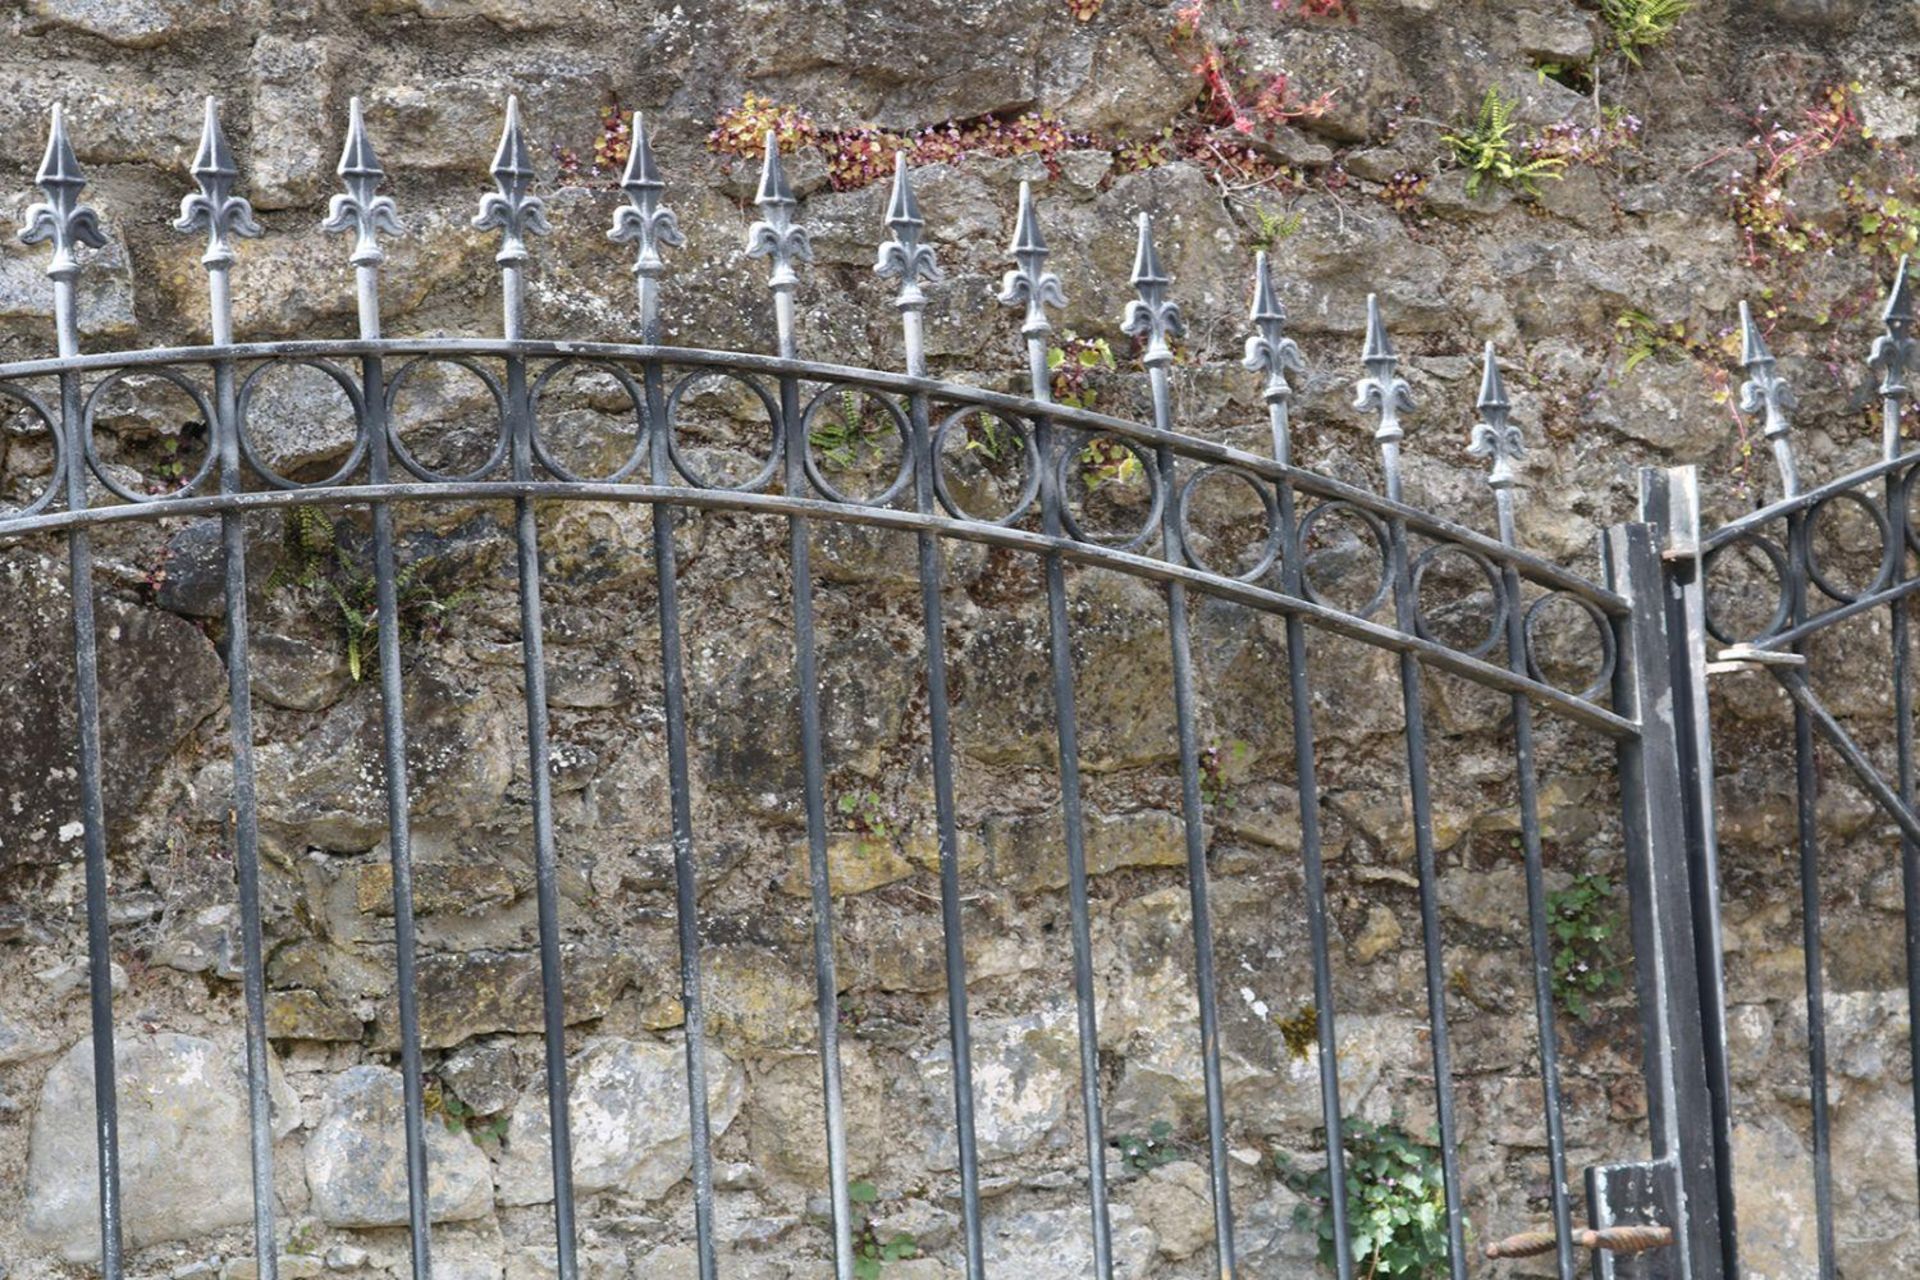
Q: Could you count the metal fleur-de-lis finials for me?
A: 14